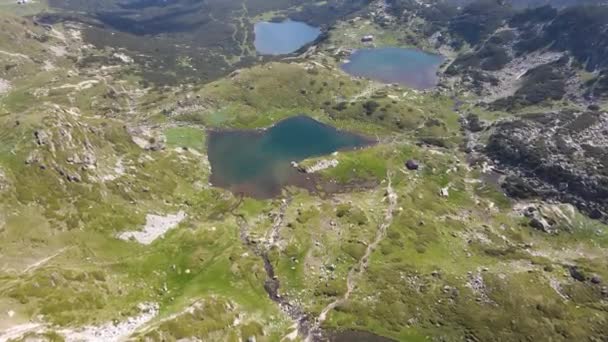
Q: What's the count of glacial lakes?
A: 3